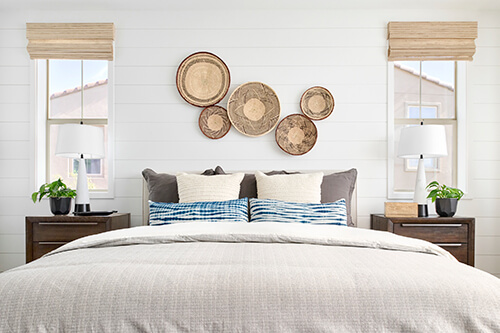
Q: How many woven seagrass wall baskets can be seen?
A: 5